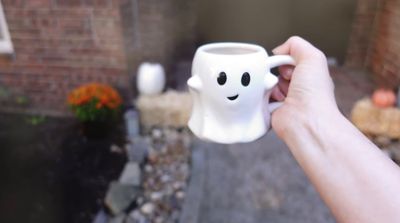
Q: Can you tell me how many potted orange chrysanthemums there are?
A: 1